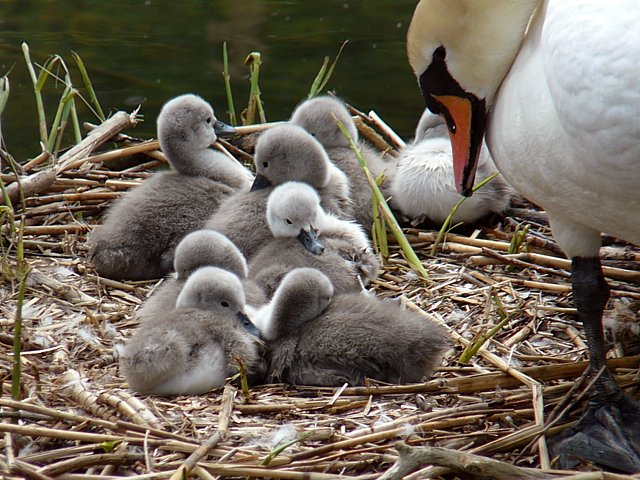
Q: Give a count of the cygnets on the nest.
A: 8